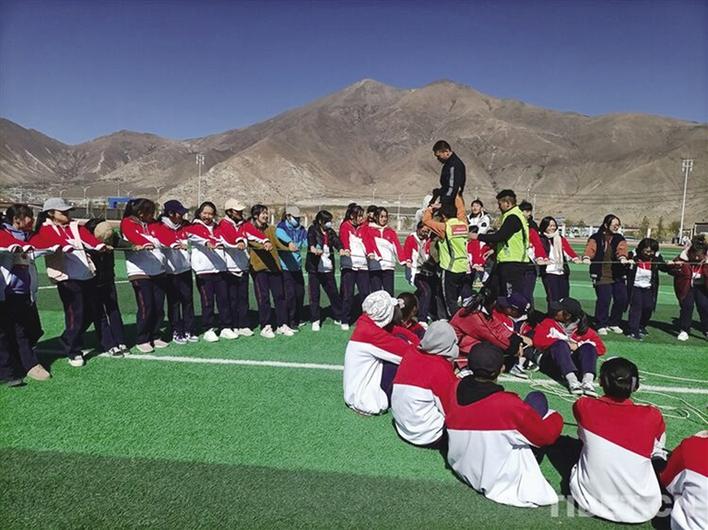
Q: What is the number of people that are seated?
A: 9